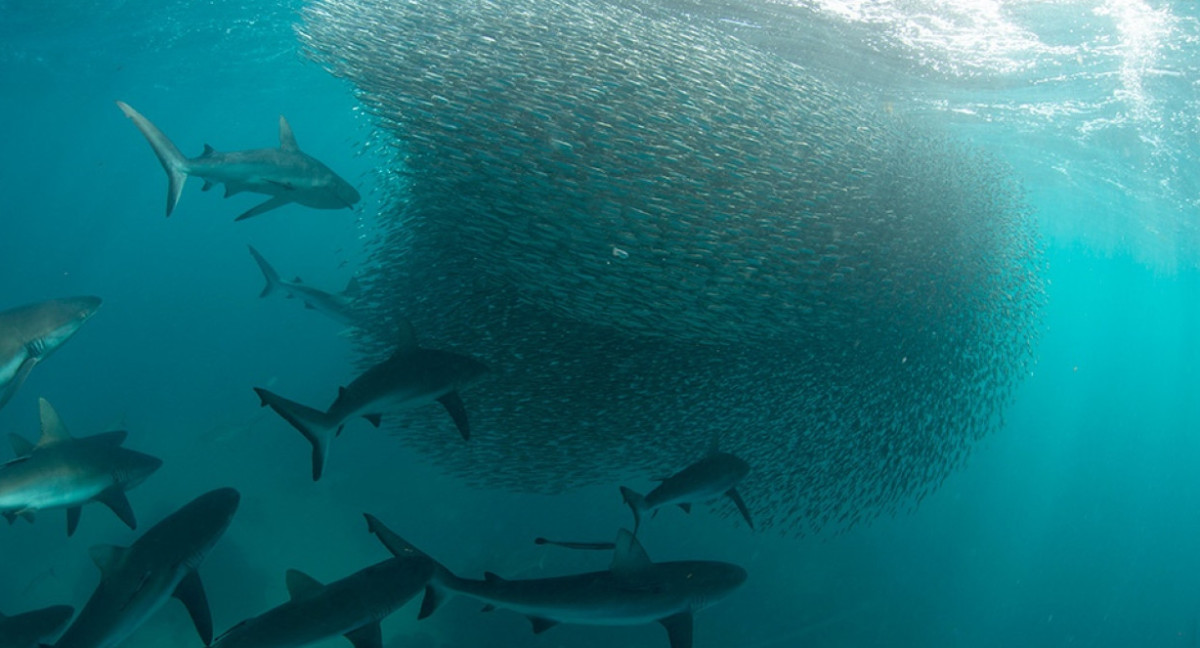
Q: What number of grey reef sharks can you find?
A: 11